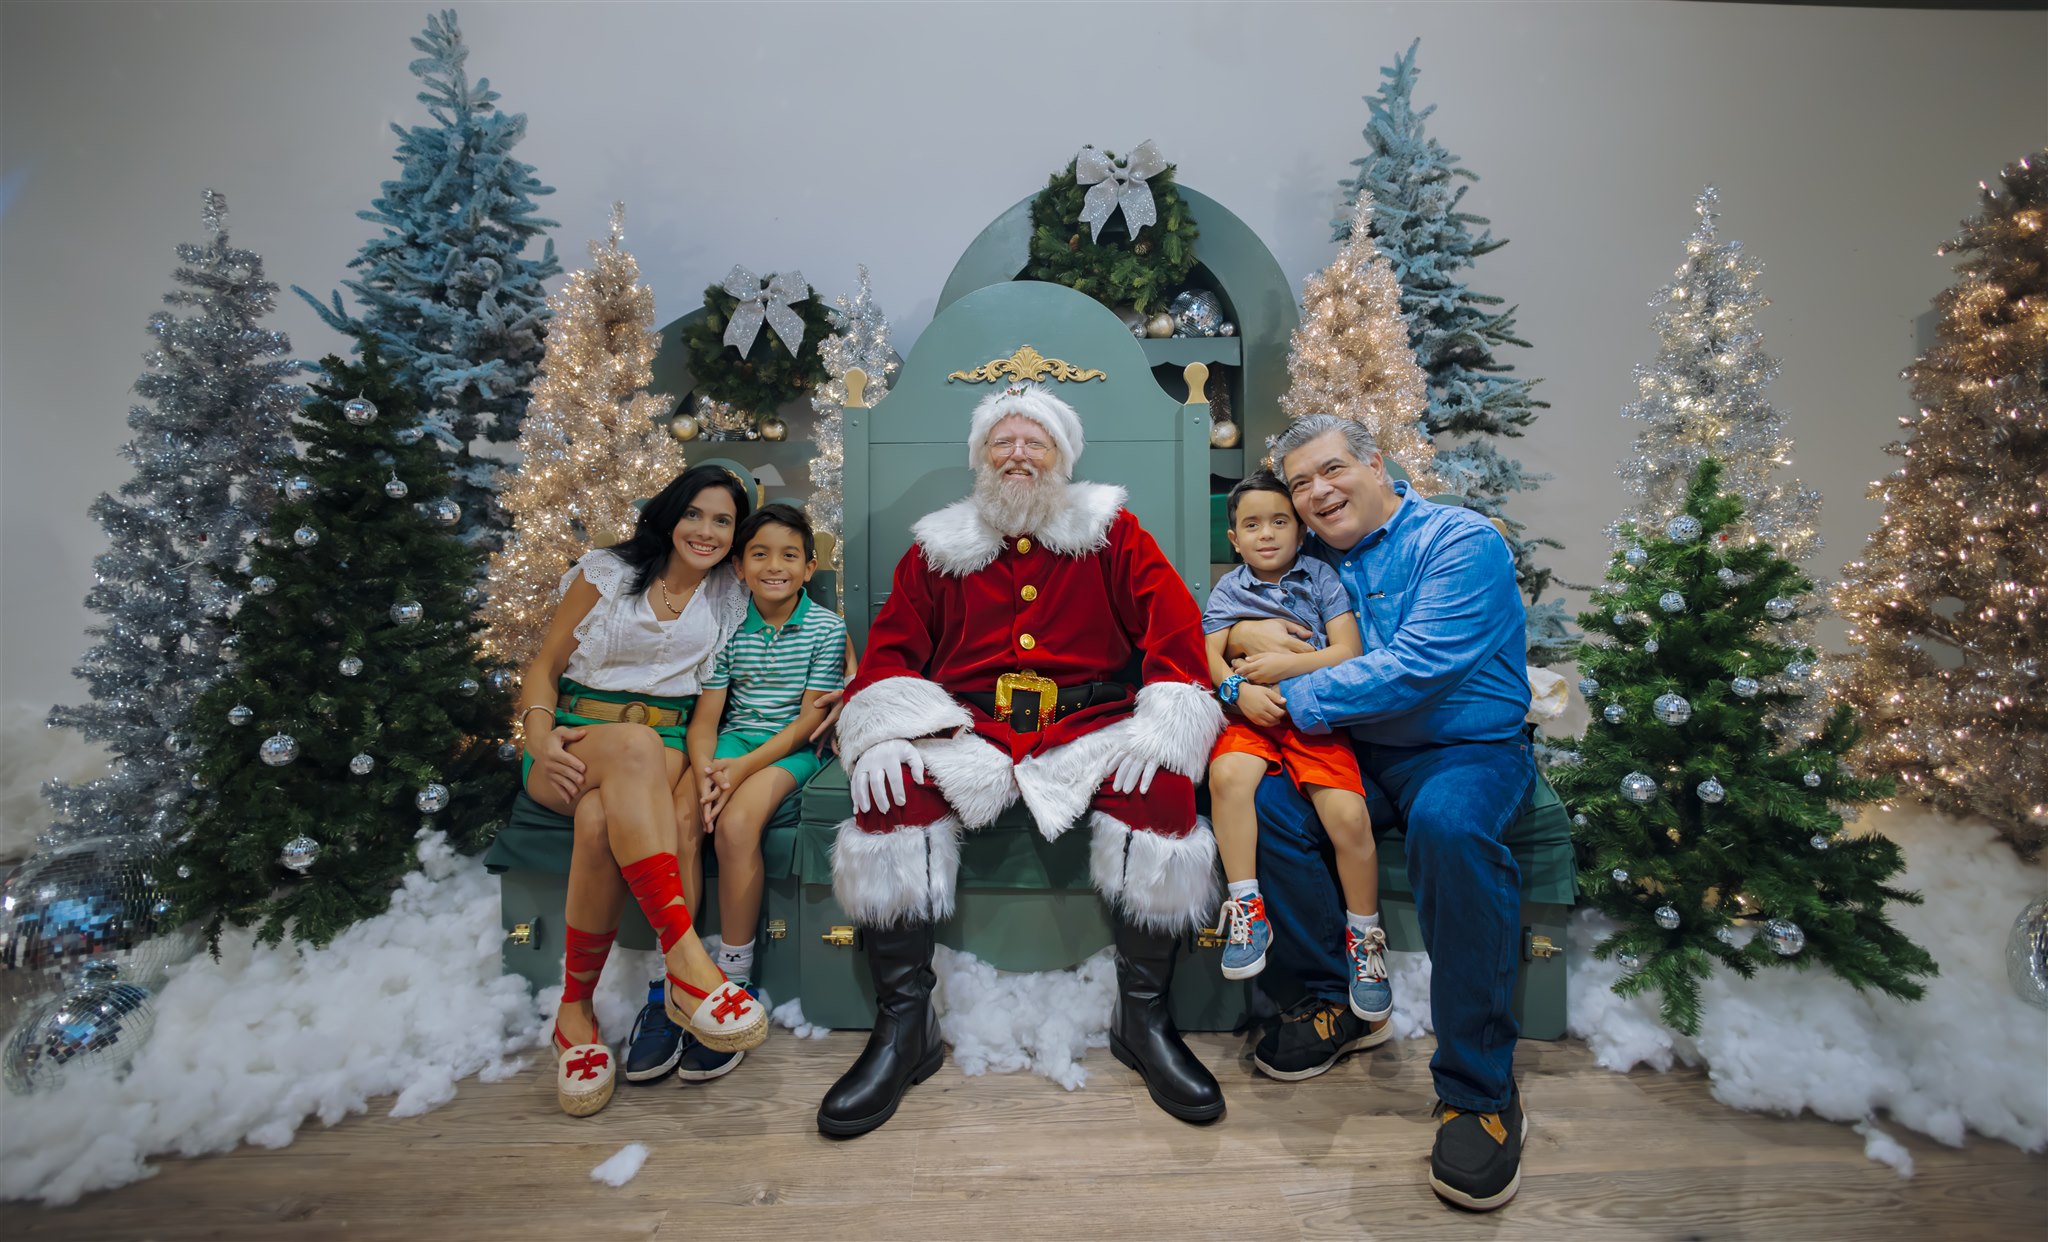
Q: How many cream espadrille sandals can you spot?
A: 2